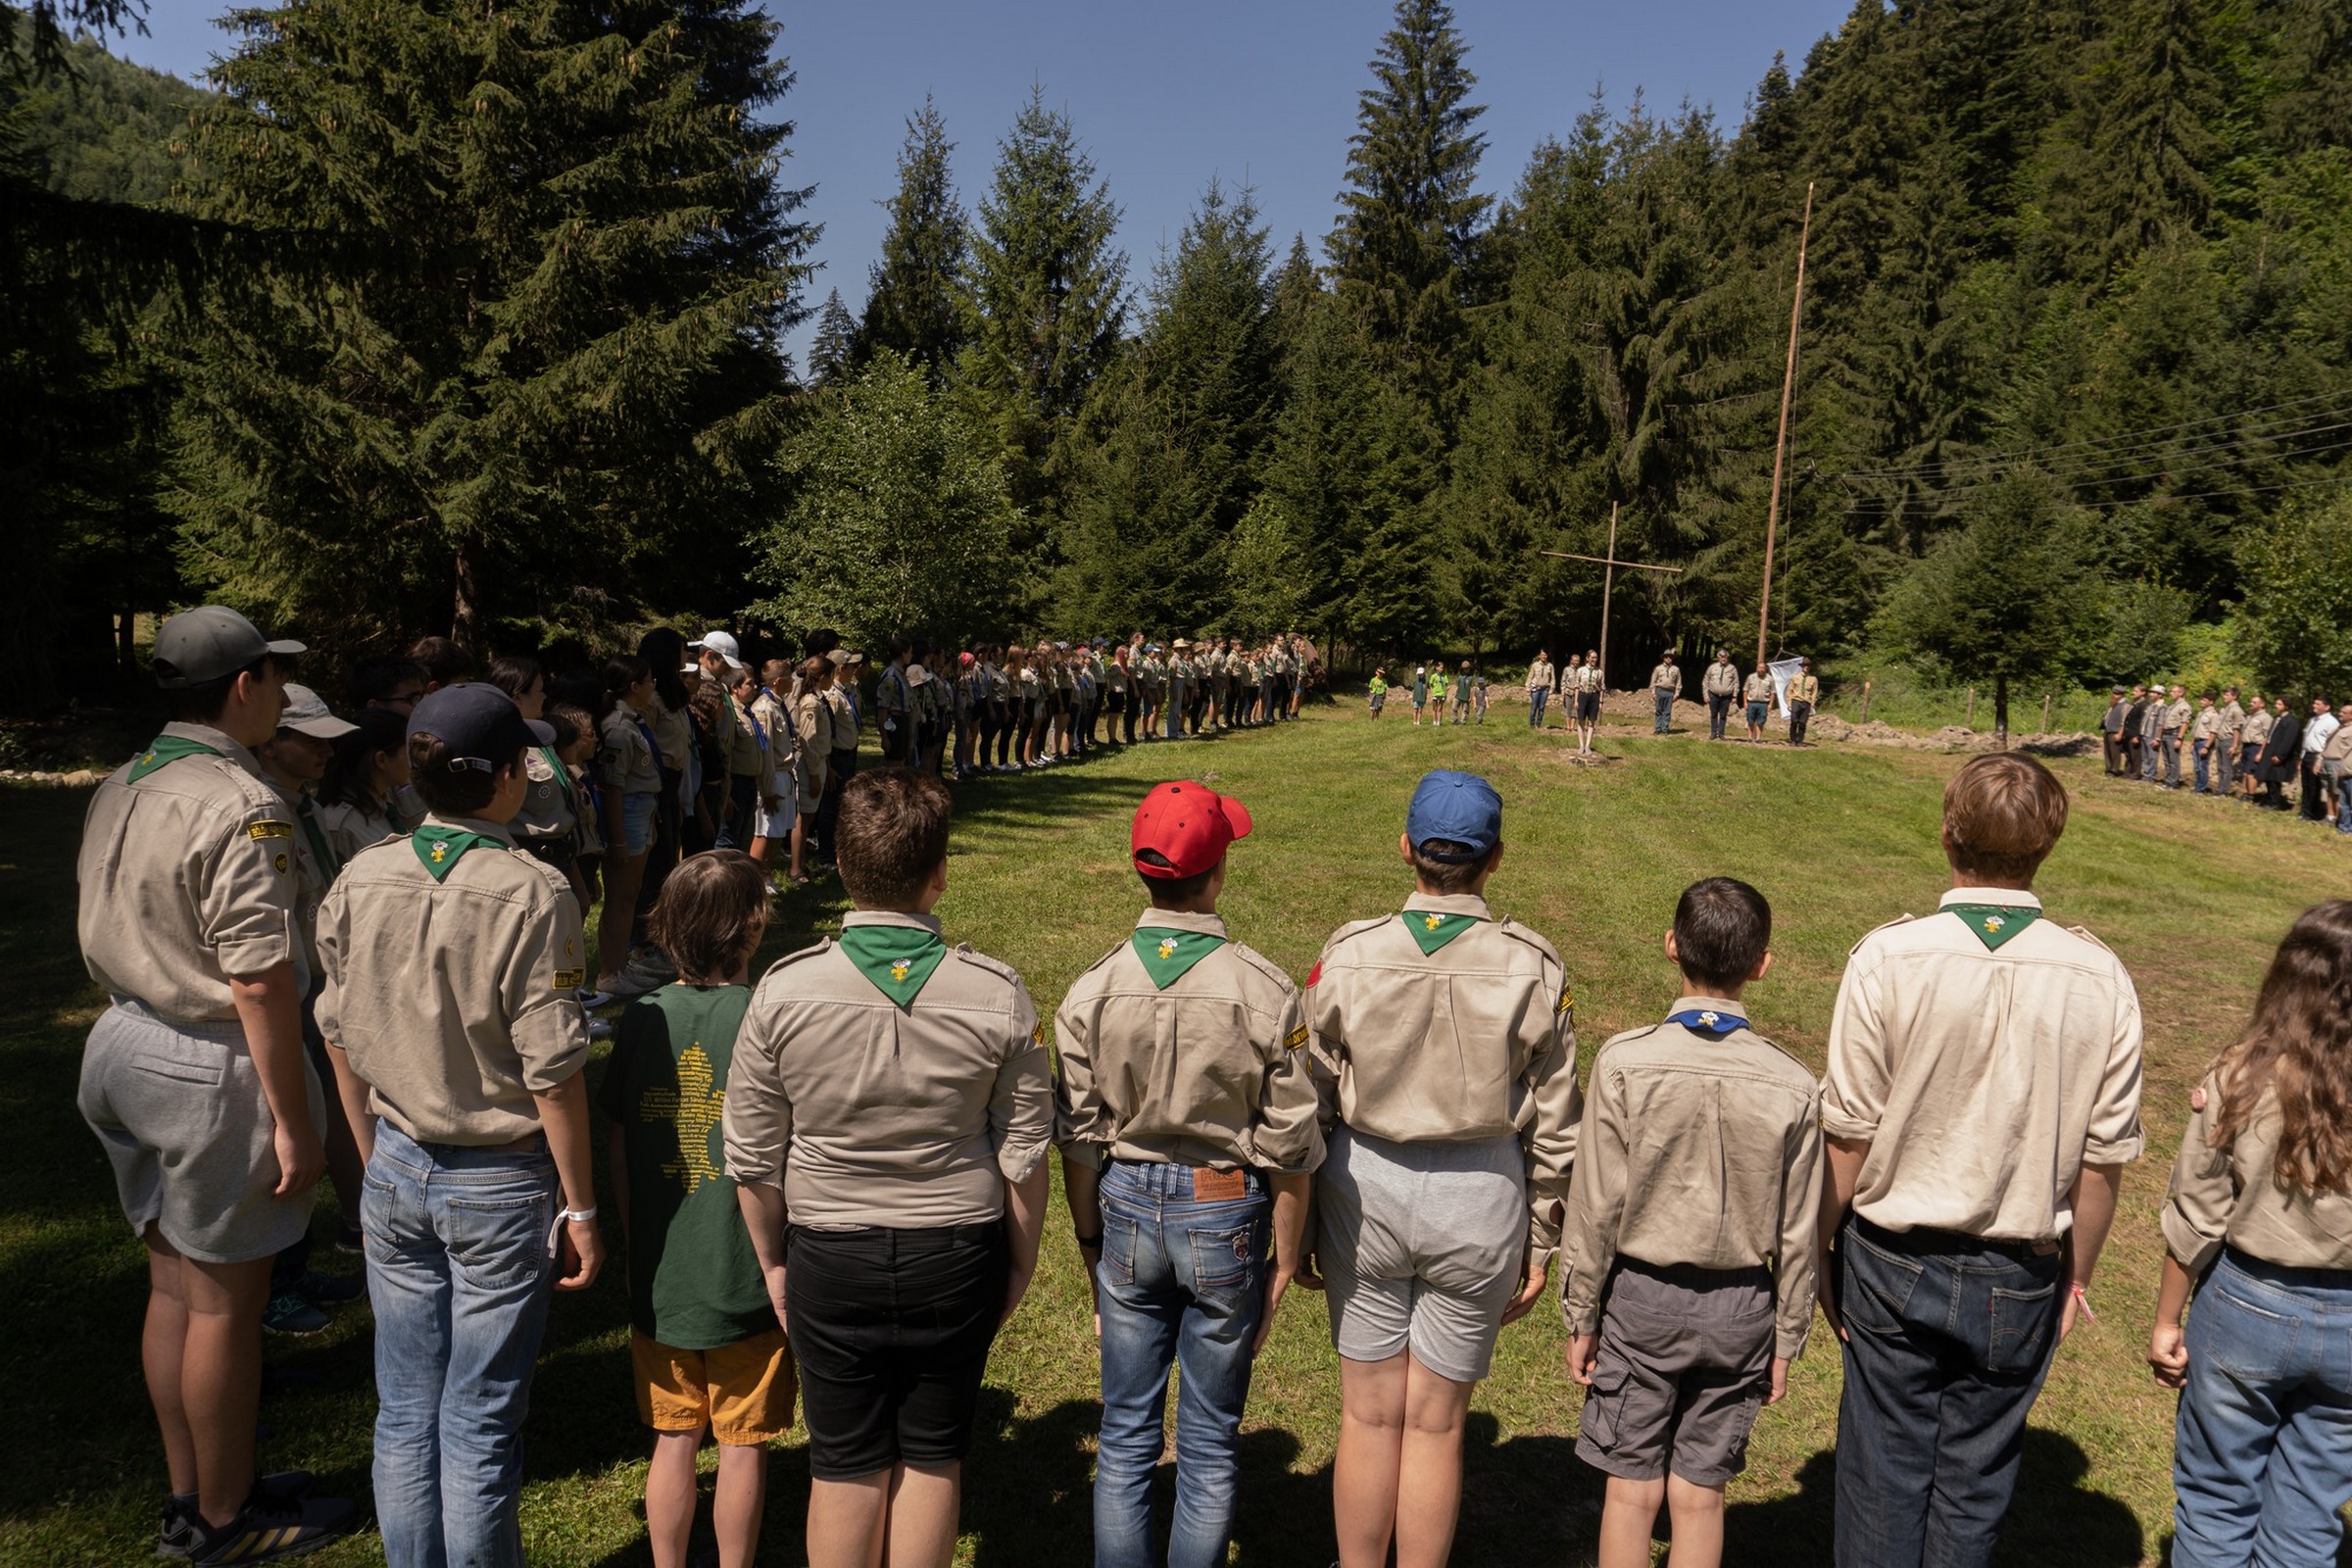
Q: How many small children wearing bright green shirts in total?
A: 2